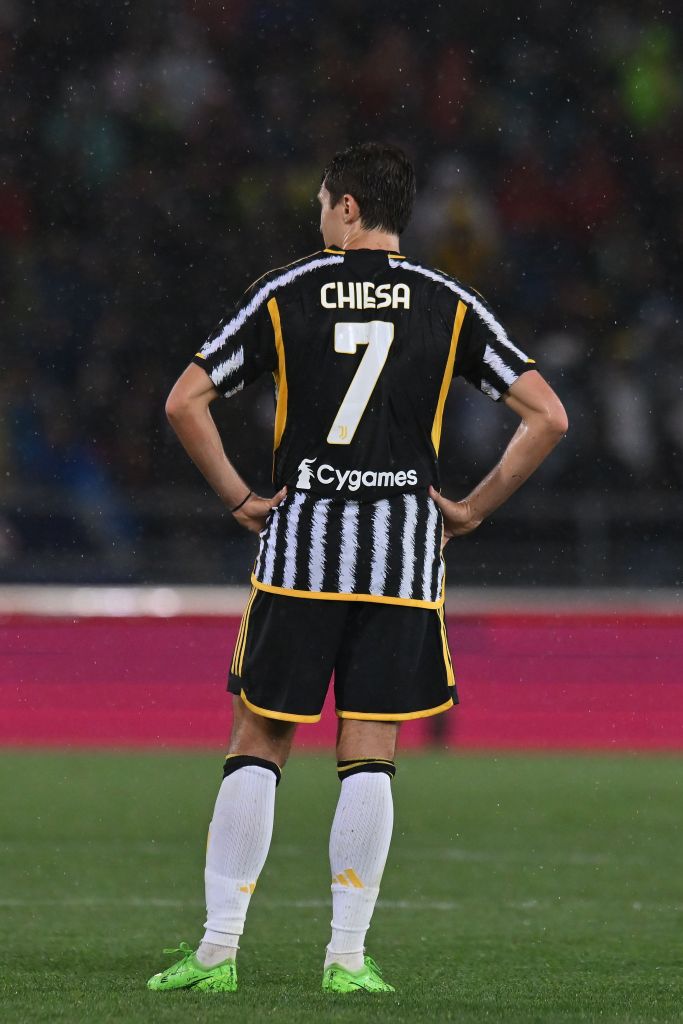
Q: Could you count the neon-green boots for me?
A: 2